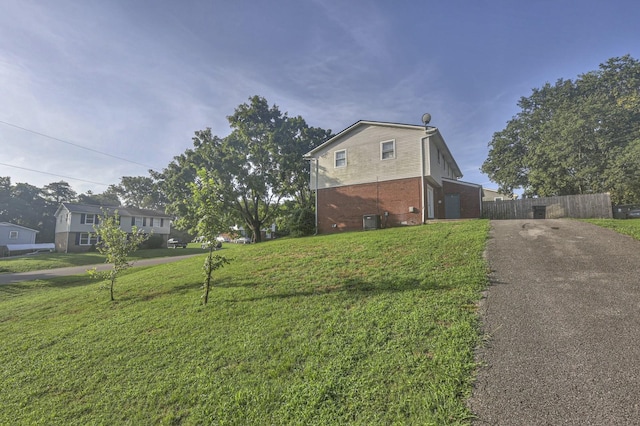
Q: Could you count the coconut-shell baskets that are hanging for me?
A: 0